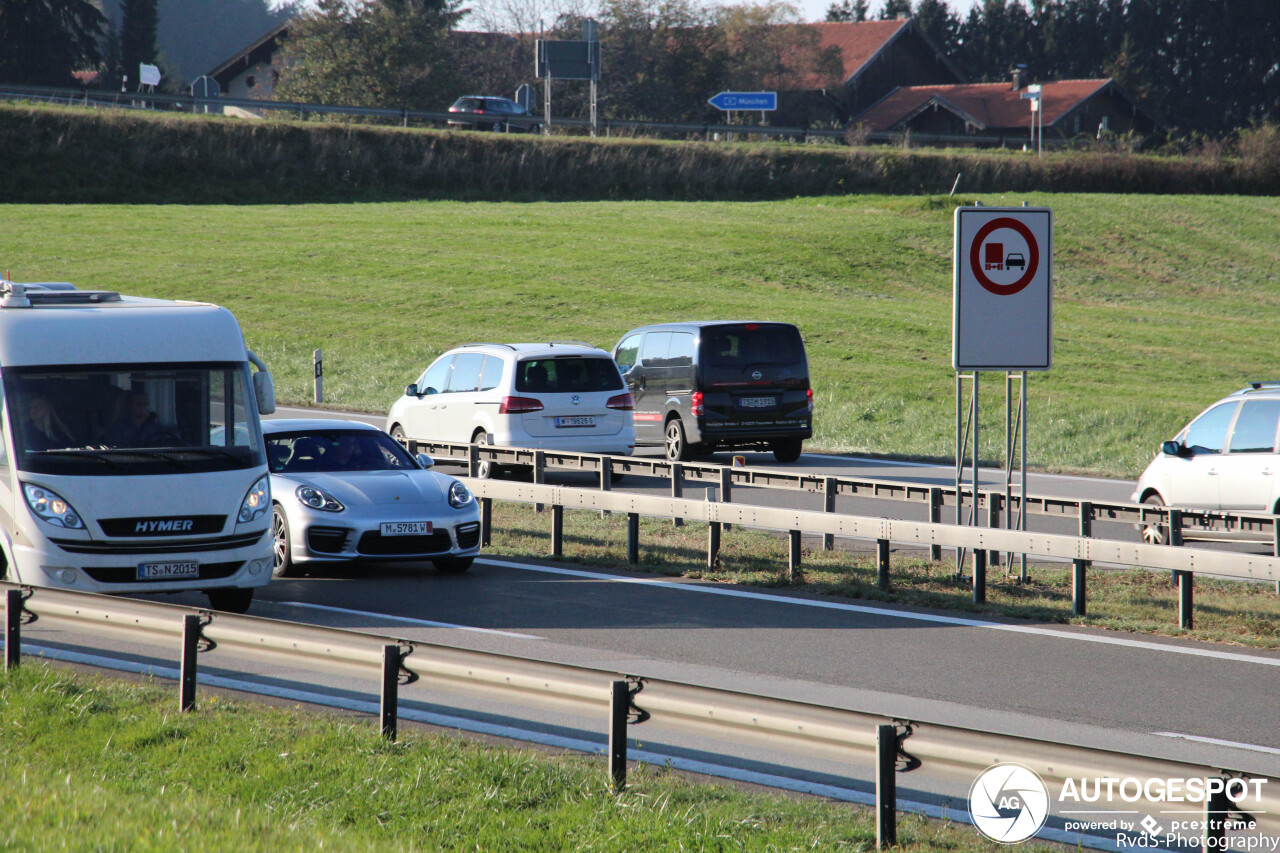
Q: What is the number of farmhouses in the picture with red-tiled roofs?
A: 2